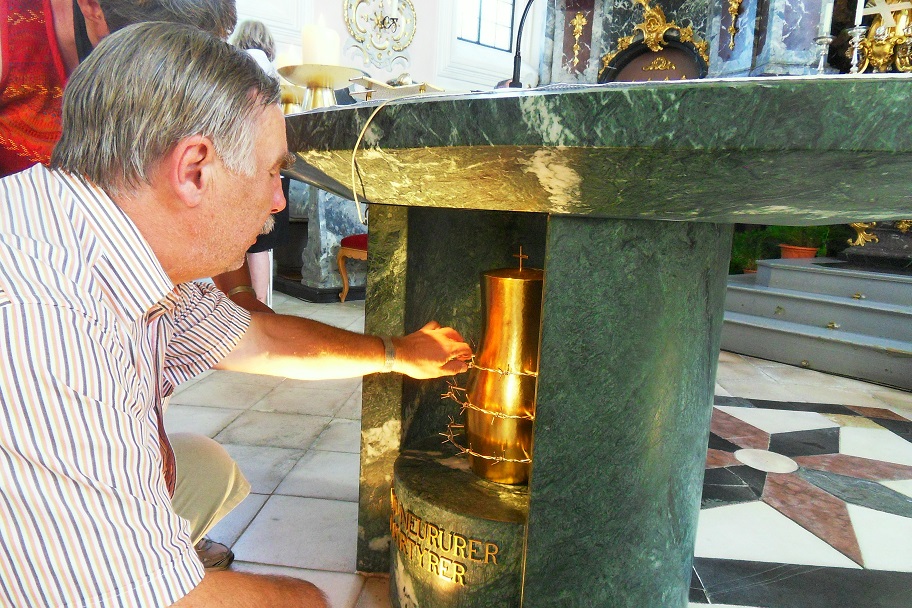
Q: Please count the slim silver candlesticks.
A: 2